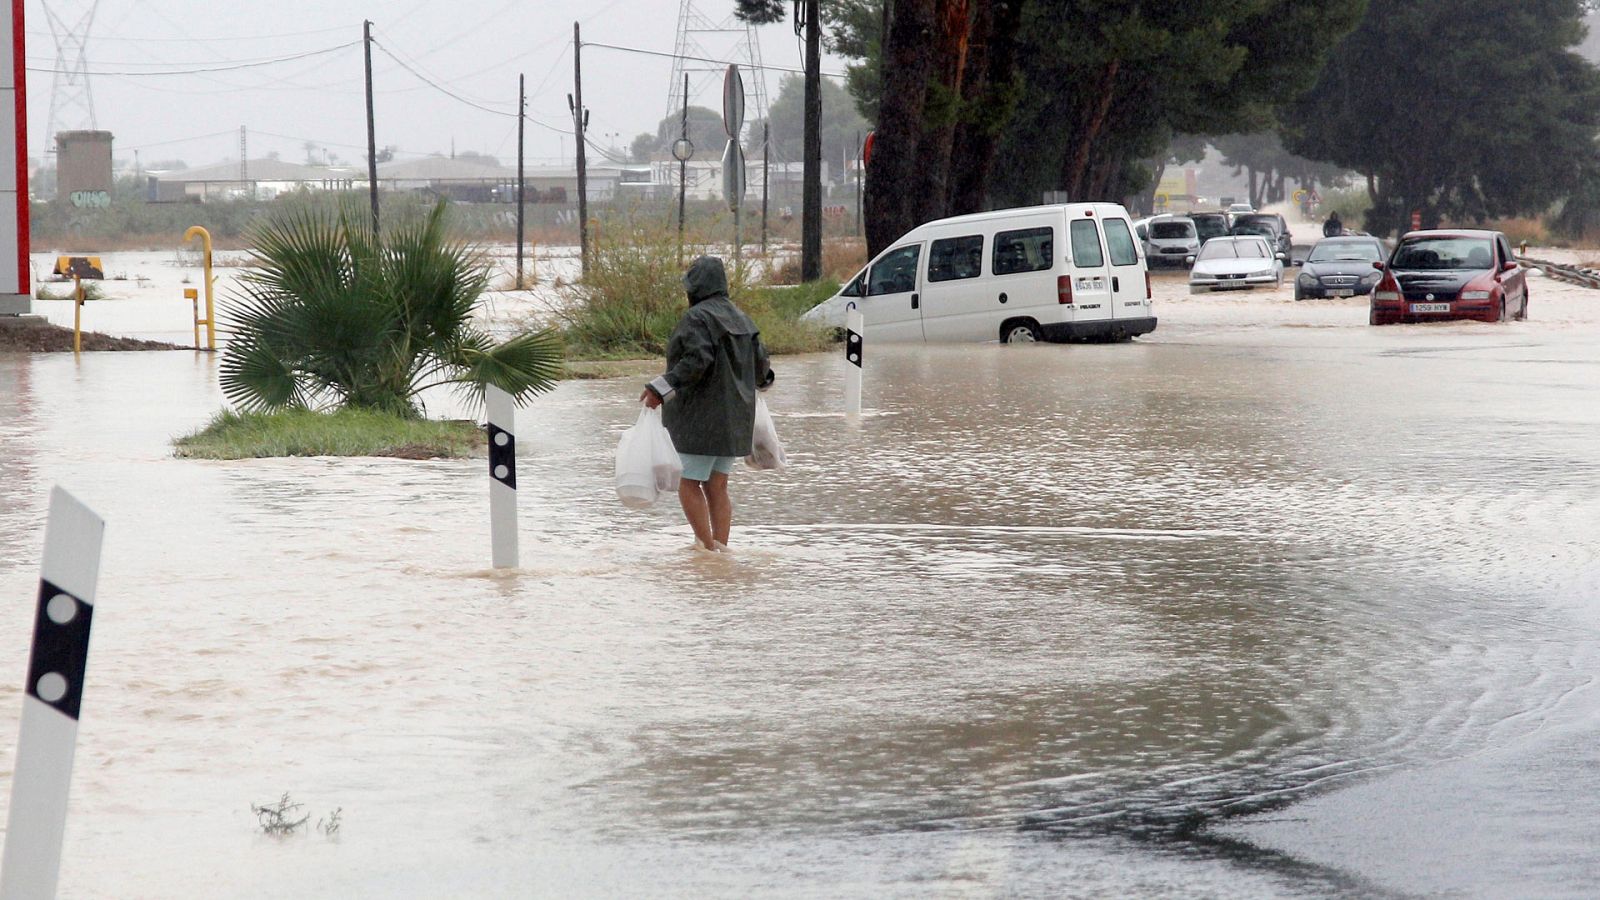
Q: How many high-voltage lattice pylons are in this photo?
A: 2